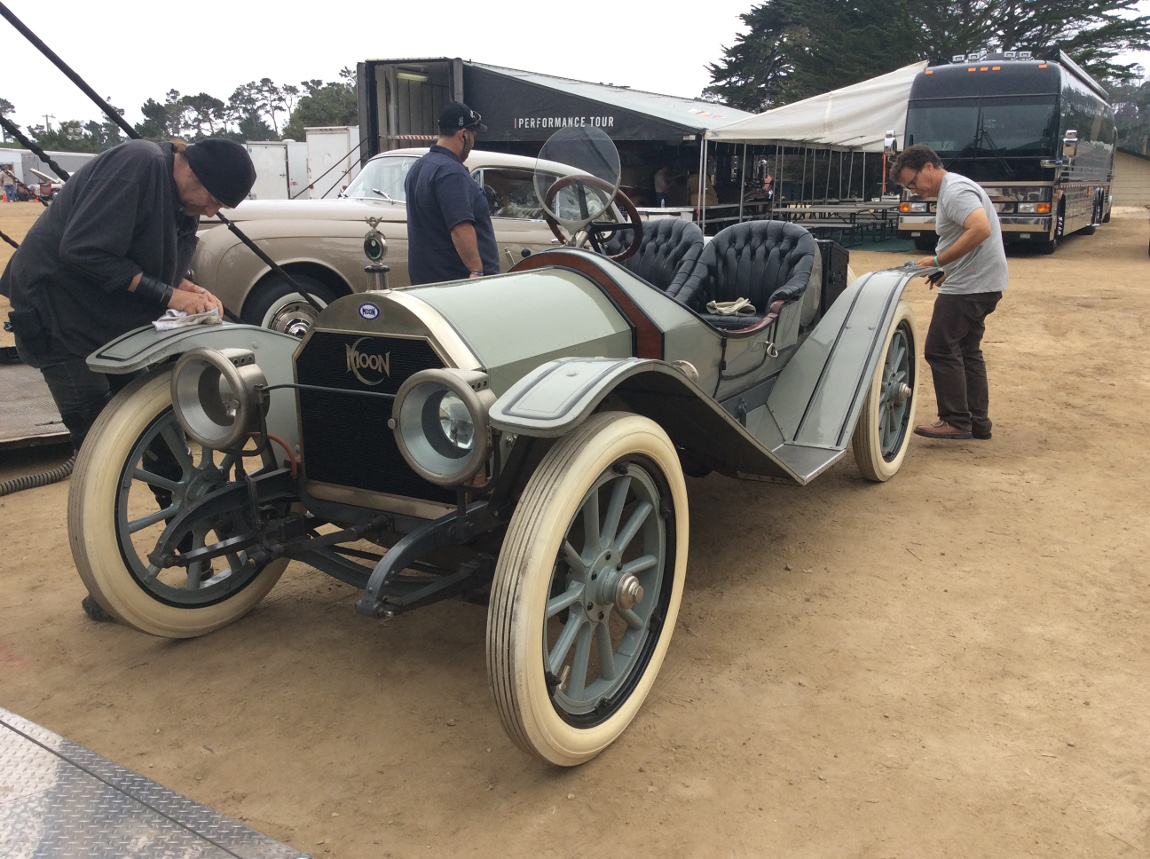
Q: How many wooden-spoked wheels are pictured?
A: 3